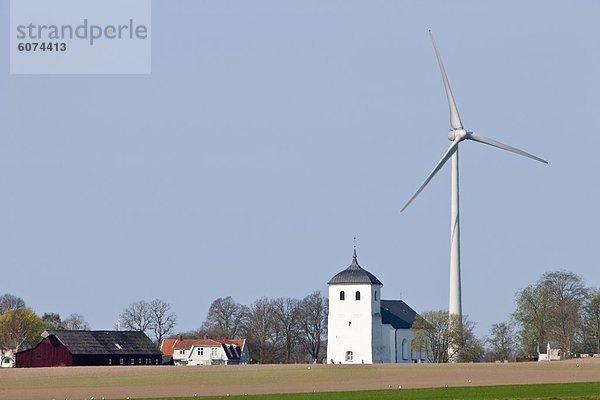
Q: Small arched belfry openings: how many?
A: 3